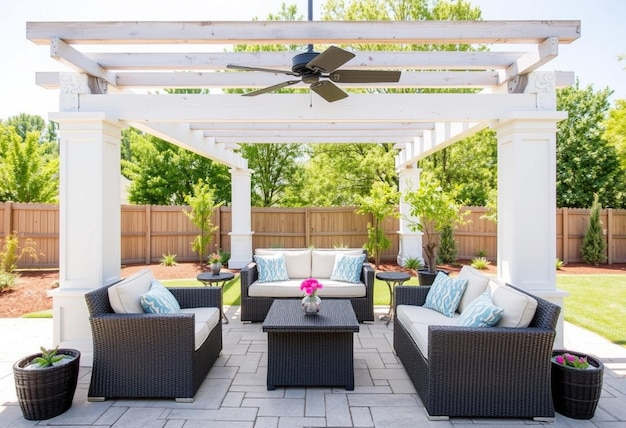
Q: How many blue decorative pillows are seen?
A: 5